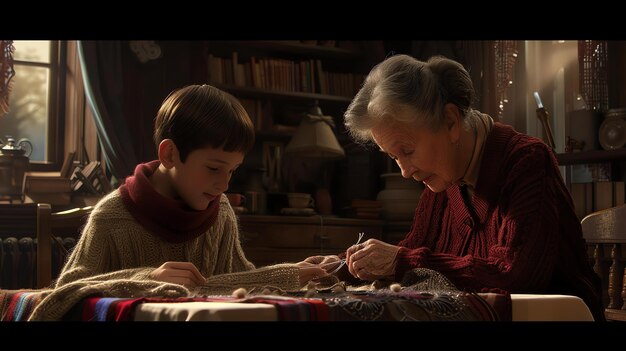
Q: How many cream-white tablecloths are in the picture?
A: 1